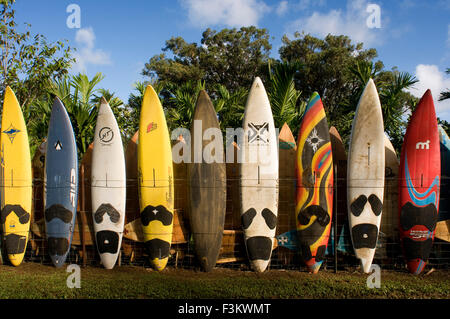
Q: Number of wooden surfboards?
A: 1